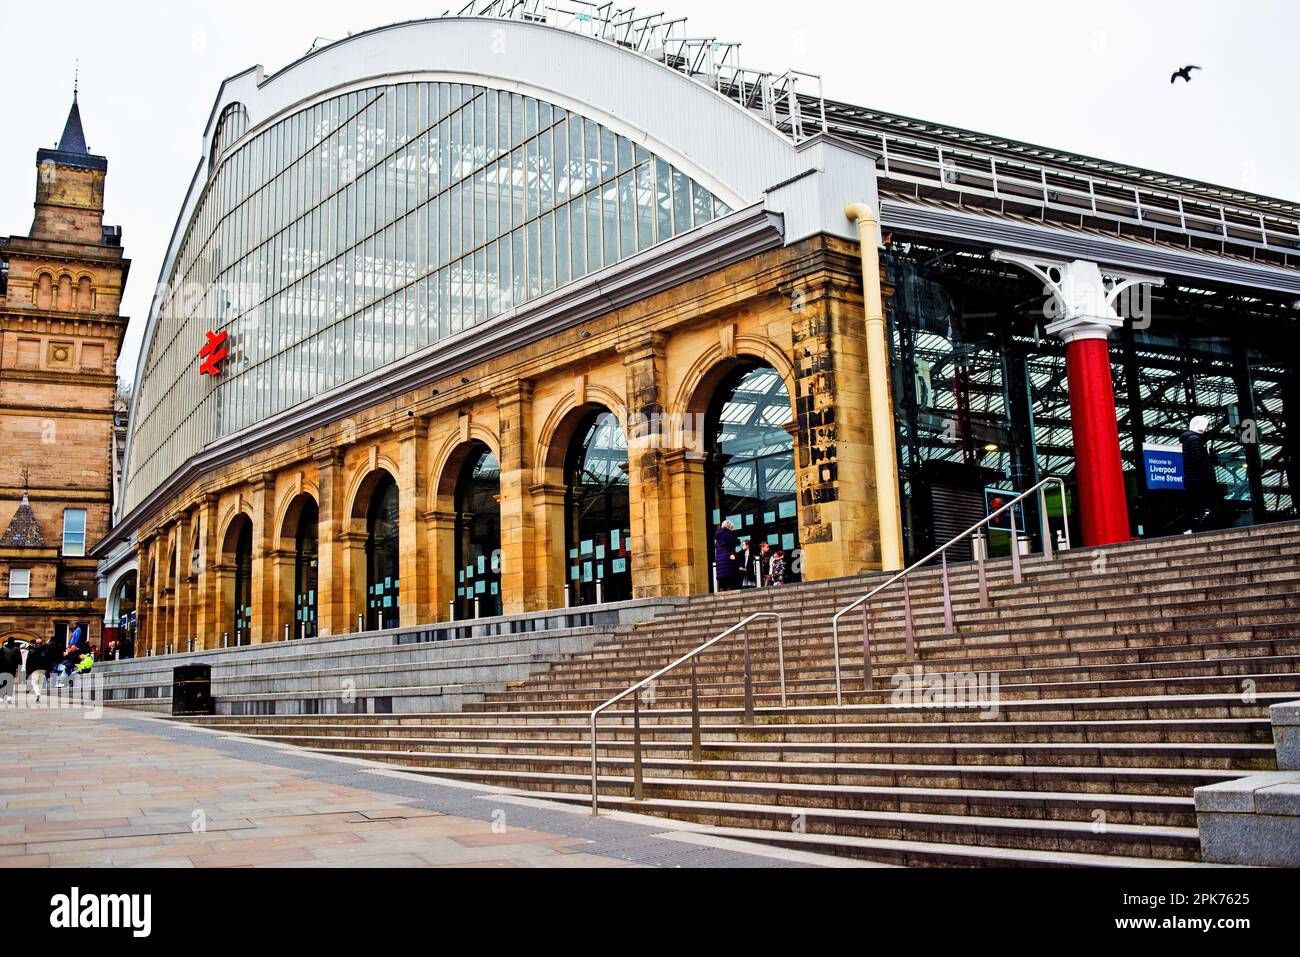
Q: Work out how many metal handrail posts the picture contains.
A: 13